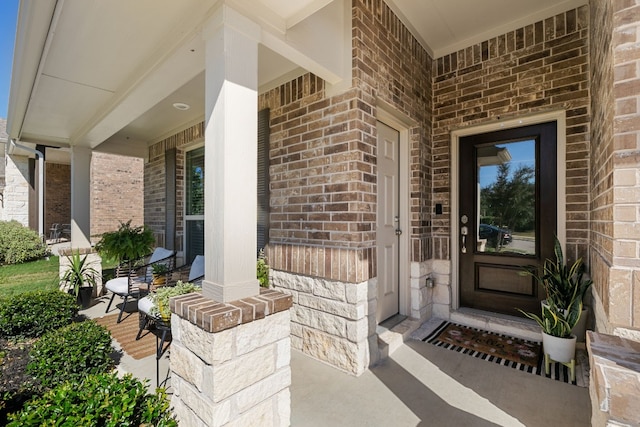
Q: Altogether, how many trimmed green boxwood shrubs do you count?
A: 3